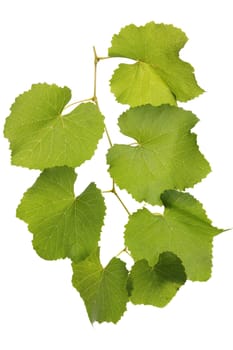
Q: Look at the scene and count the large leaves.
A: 5